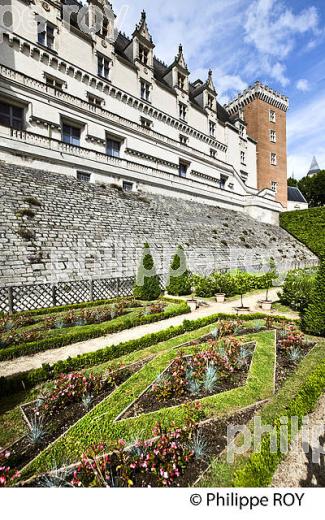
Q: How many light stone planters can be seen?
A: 4